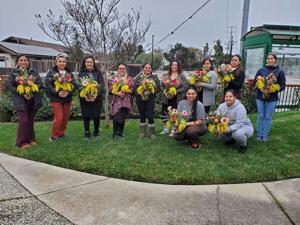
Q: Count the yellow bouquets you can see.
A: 11